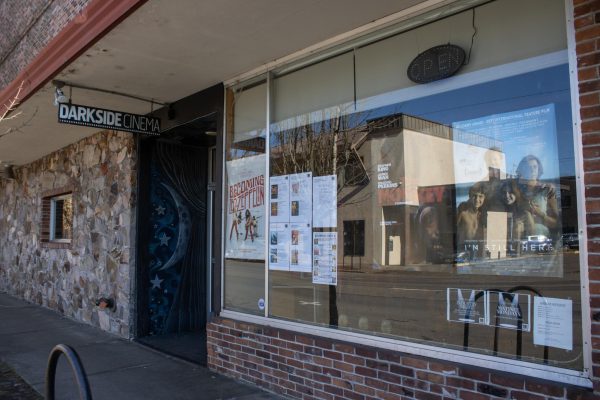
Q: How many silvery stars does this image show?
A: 3